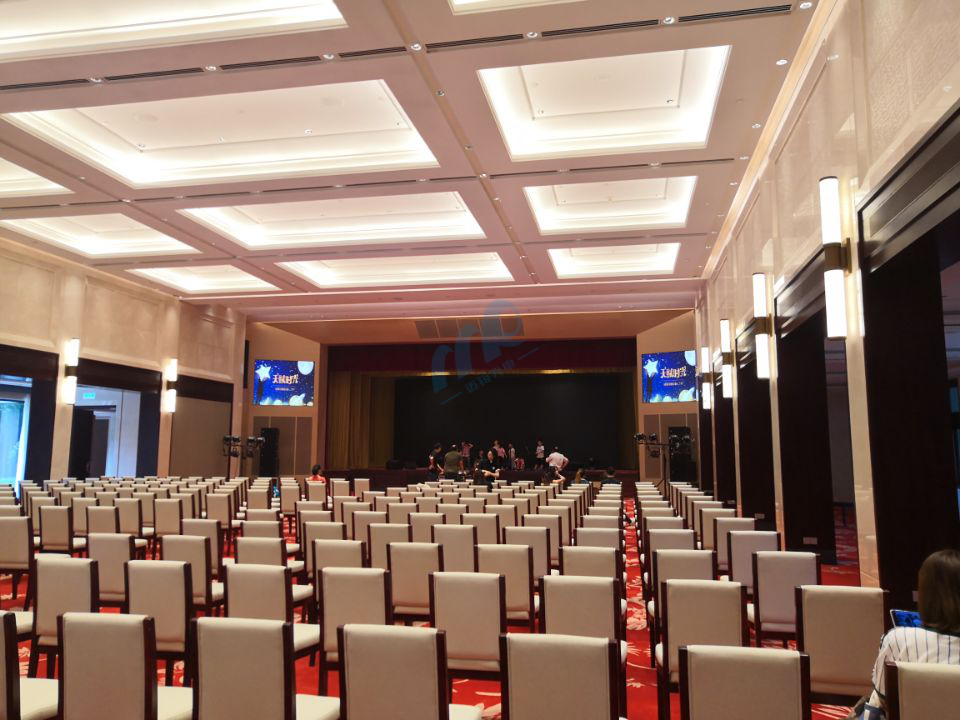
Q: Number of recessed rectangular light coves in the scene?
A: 11